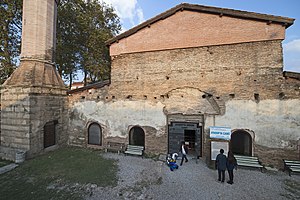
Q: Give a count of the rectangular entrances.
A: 2